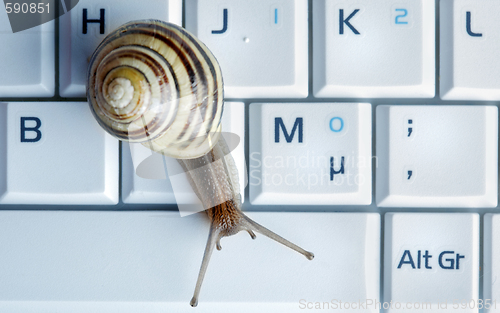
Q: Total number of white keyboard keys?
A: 12